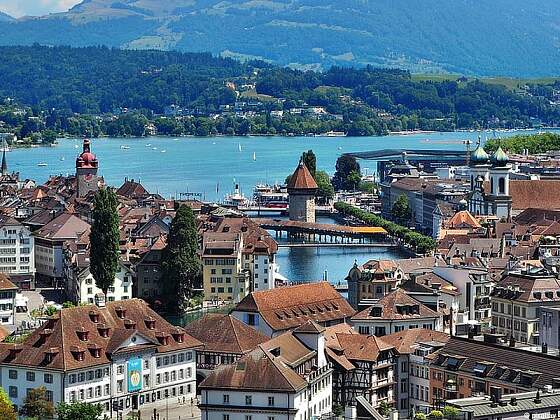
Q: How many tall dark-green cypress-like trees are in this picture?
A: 2